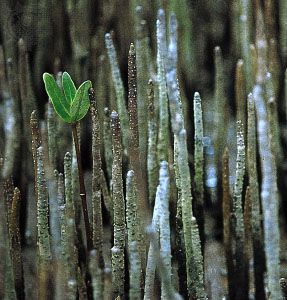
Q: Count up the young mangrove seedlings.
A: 1